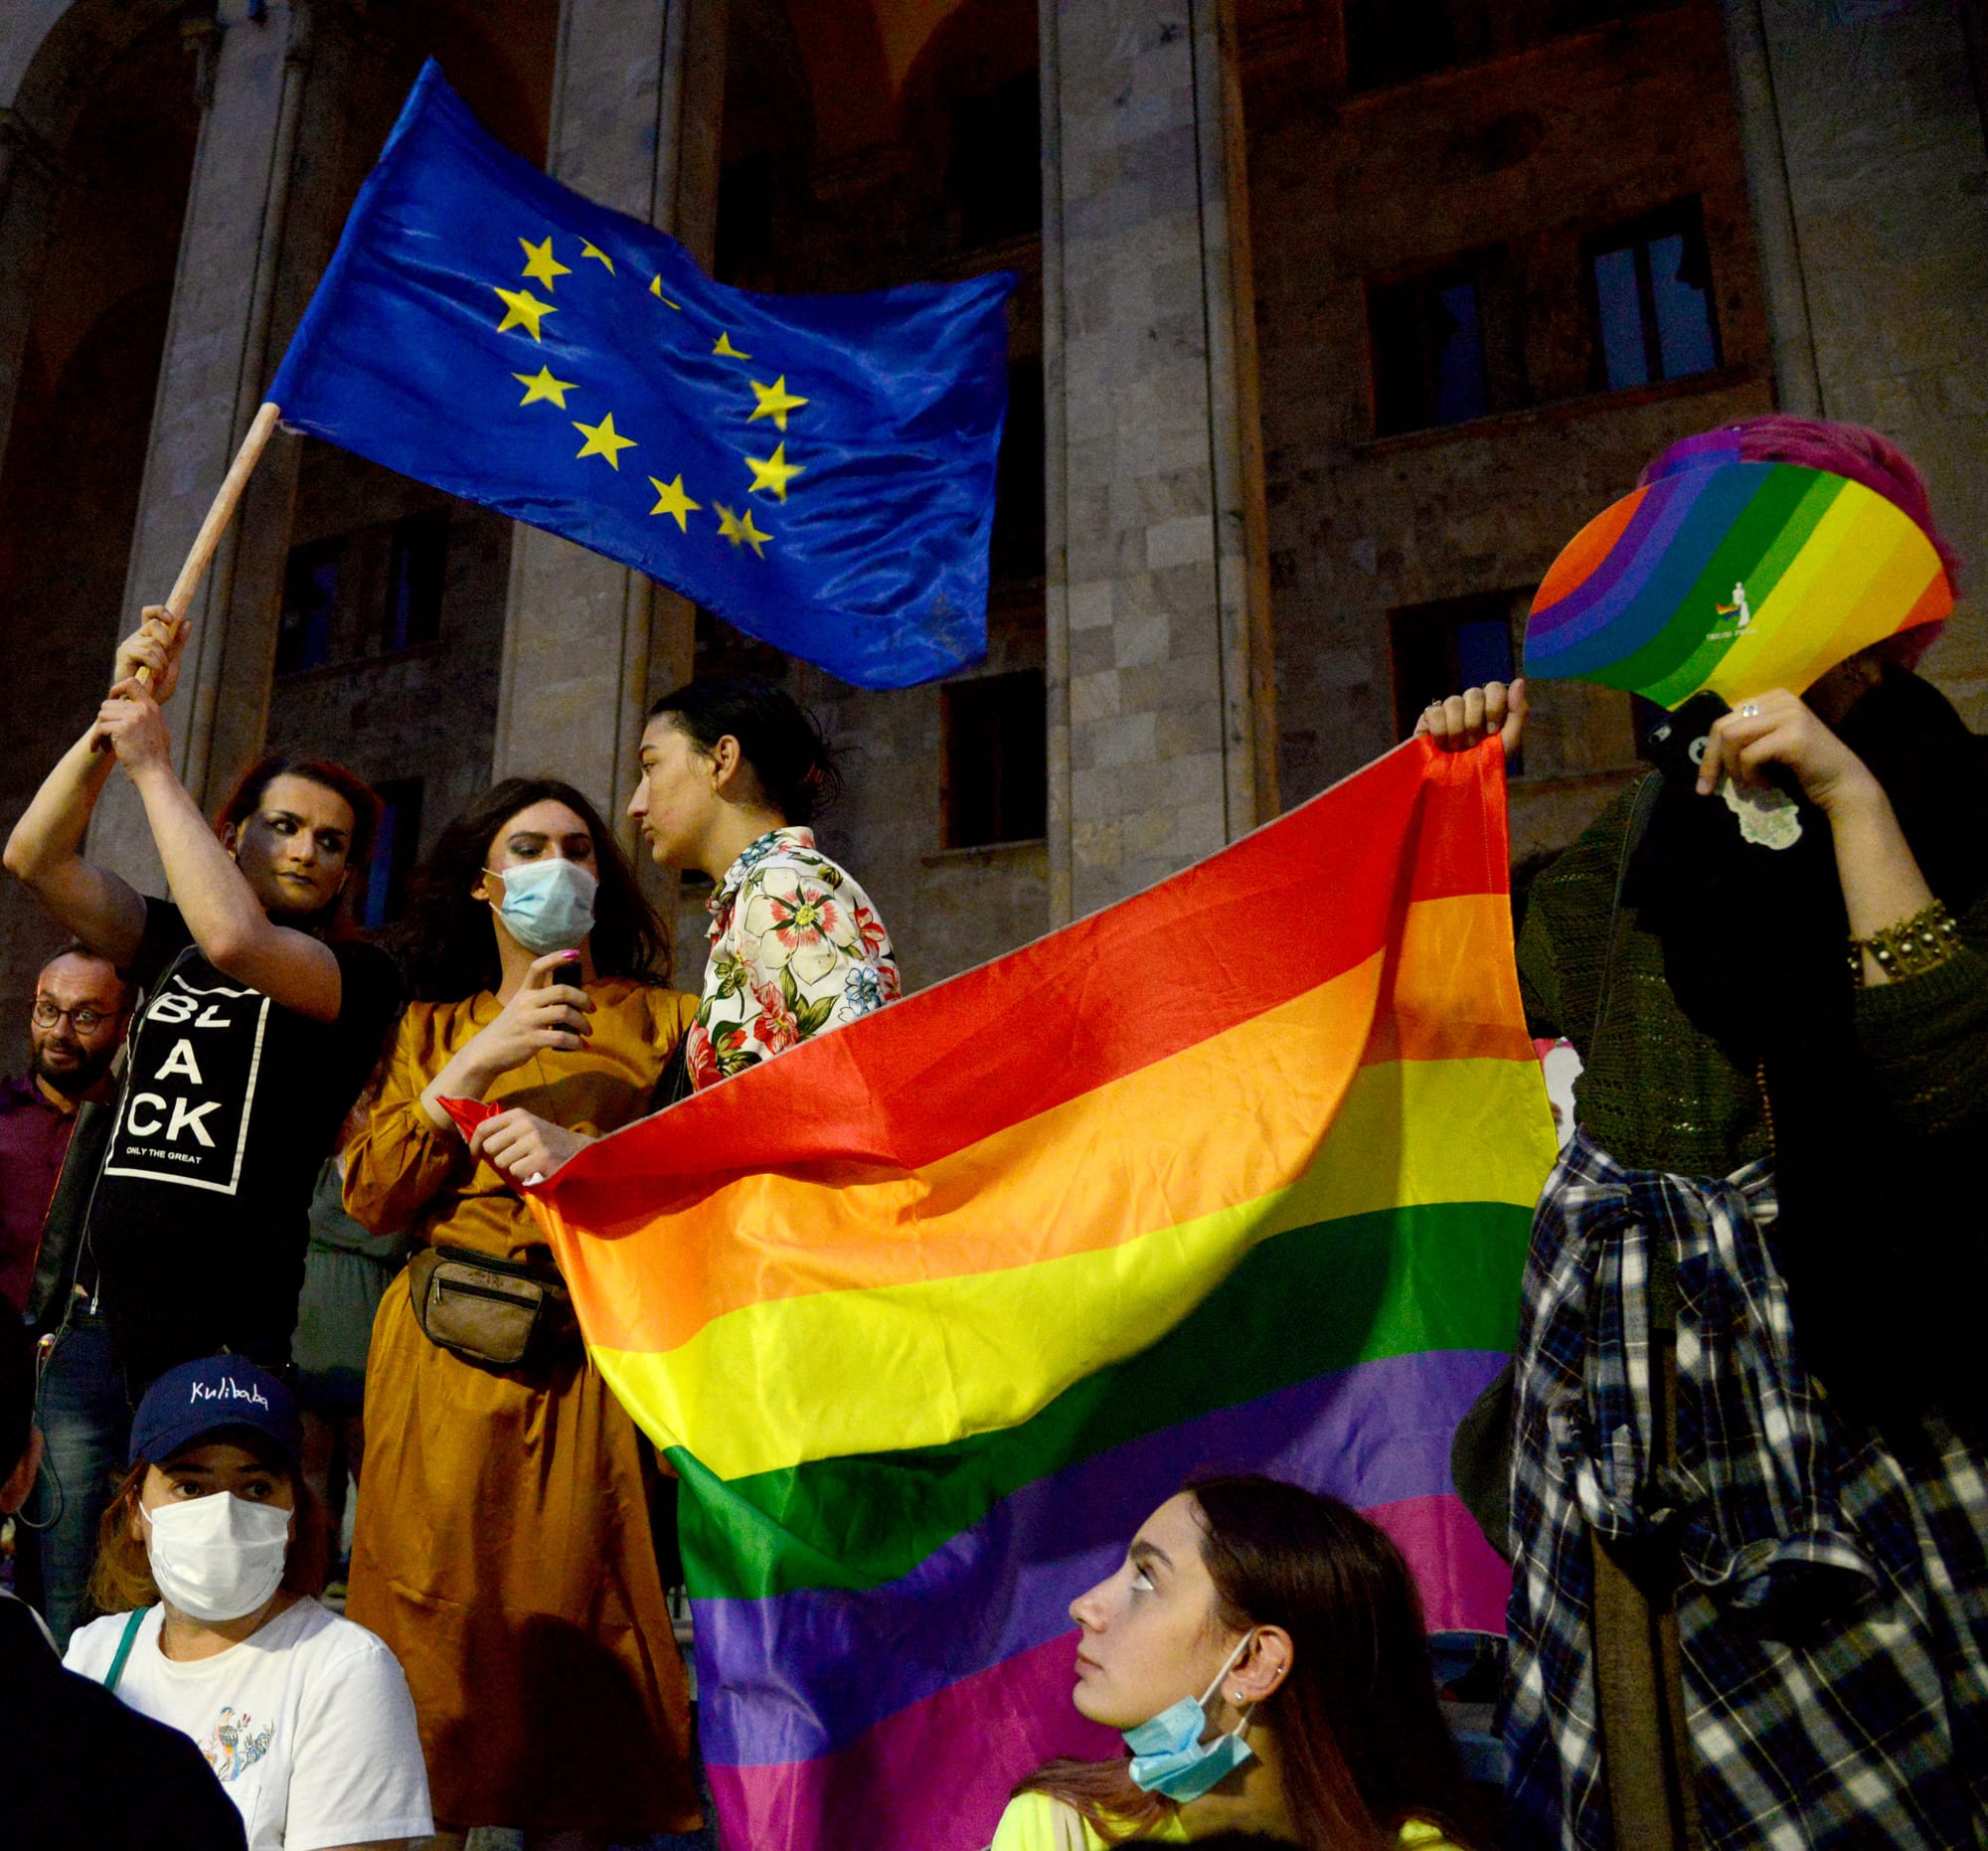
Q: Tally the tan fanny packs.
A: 1